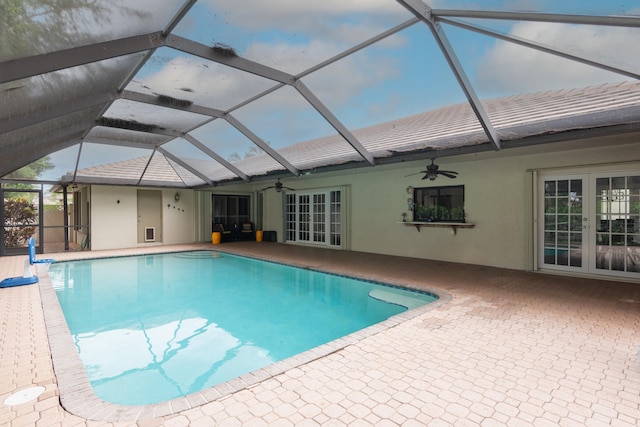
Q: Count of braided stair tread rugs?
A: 0